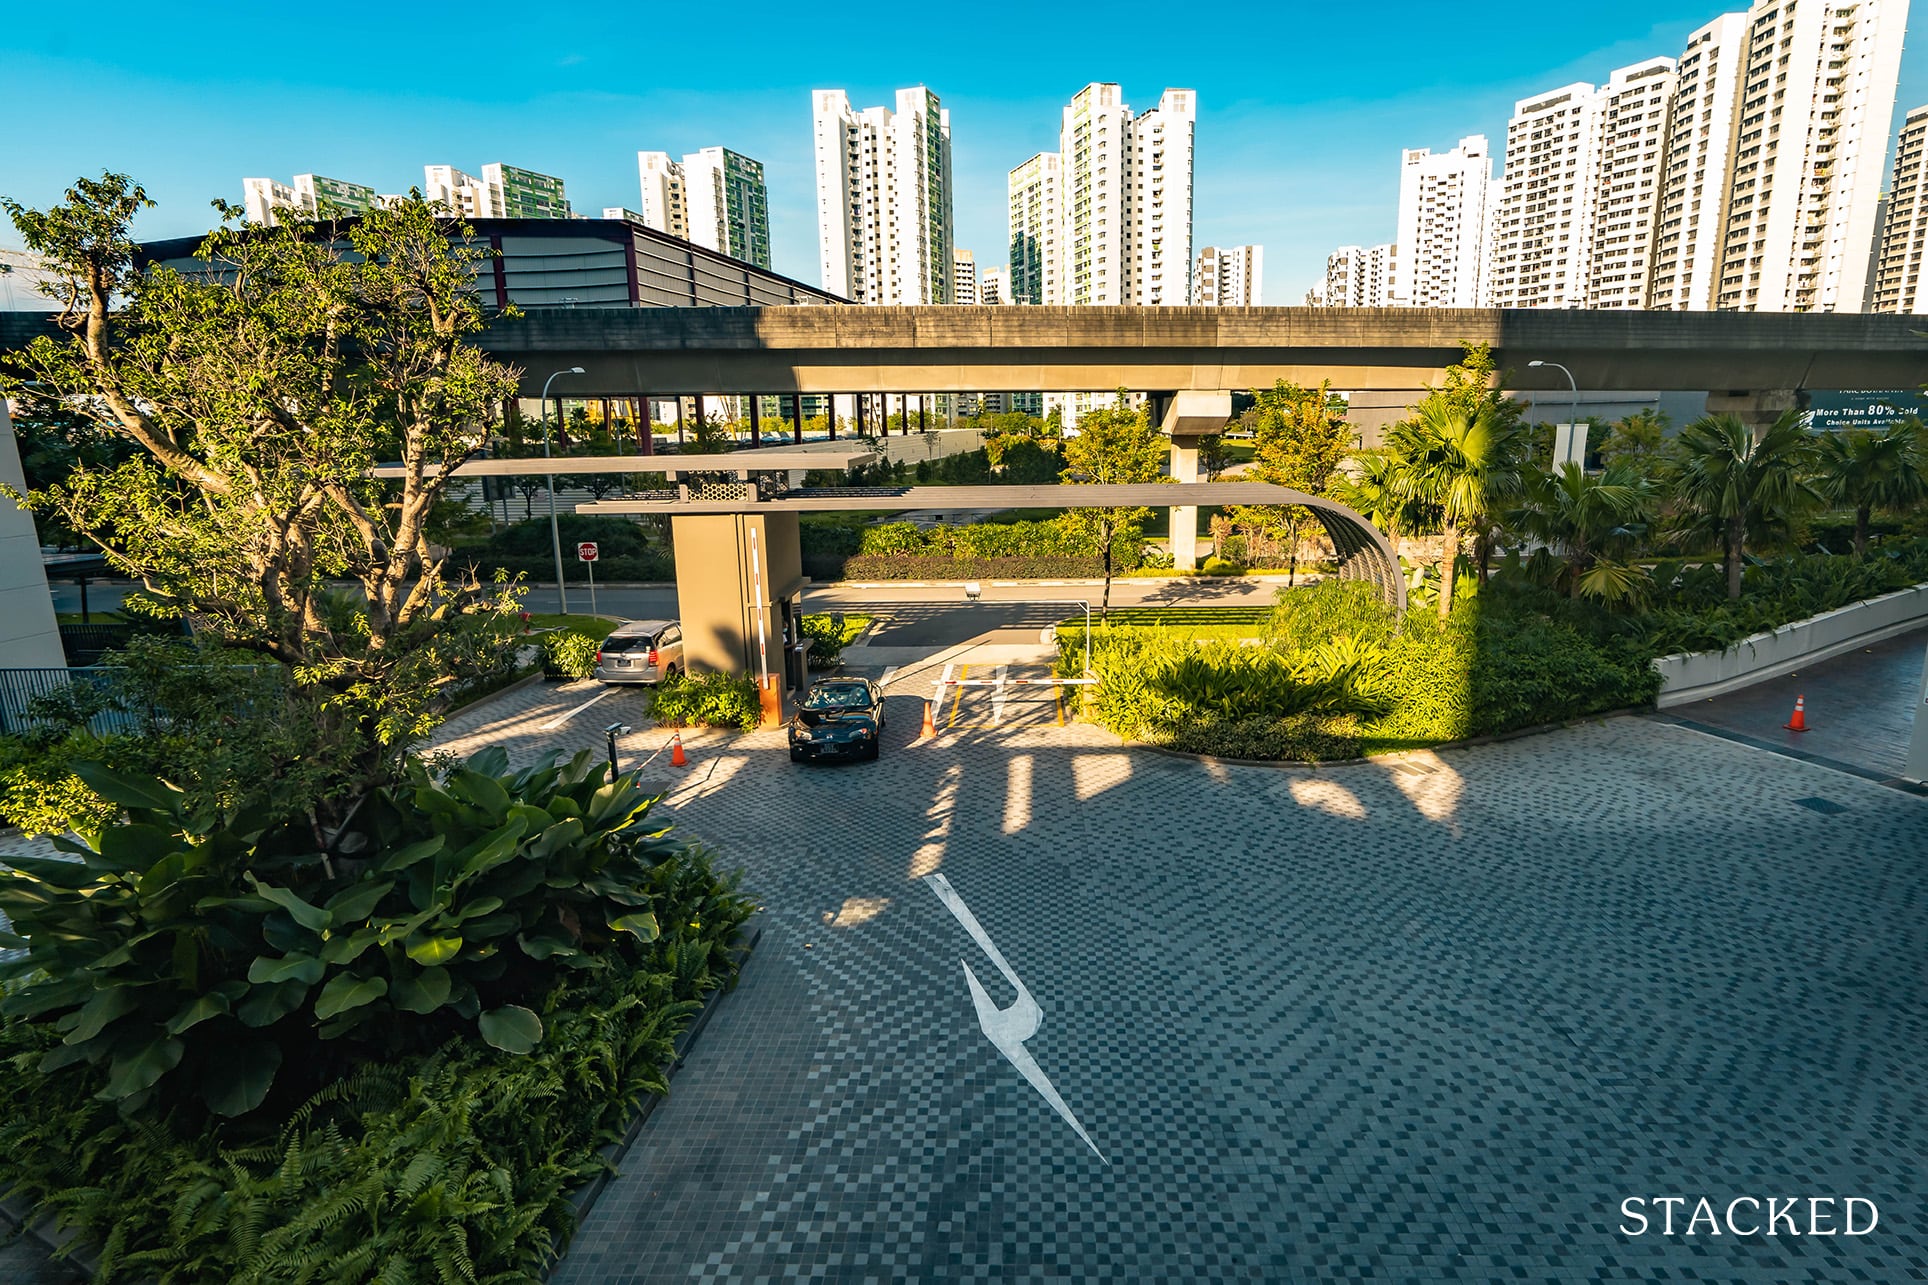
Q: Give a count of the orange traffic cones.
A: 3